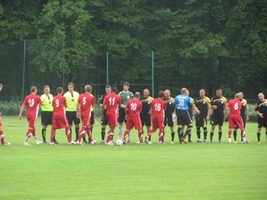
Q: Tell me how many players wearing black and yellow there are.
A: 8